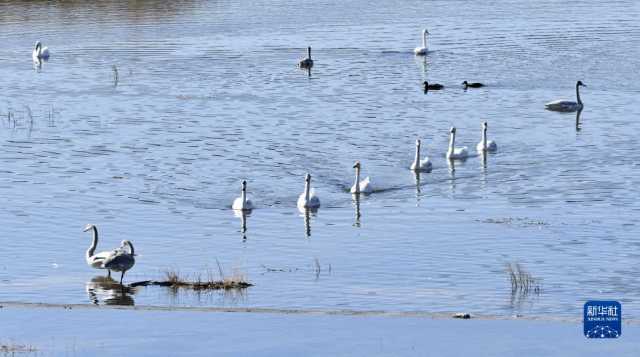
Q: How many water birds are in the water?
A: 14